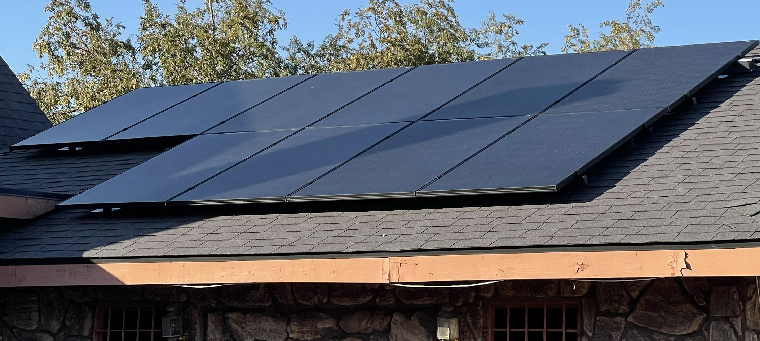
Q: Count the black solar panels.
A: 10